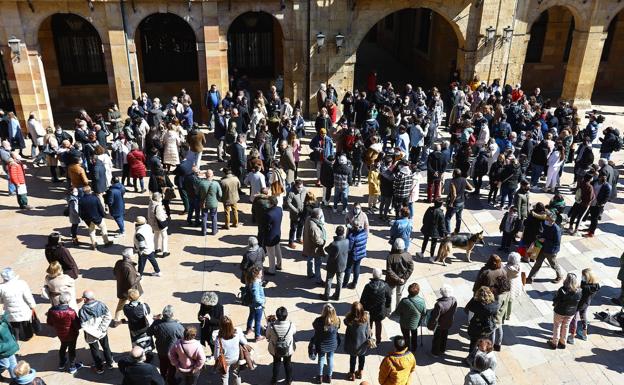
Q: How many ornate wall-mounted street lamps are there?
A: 5